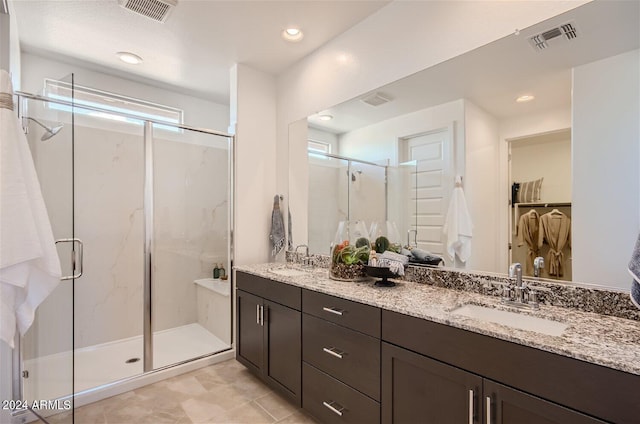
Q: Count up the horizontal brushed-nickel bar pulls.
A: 3